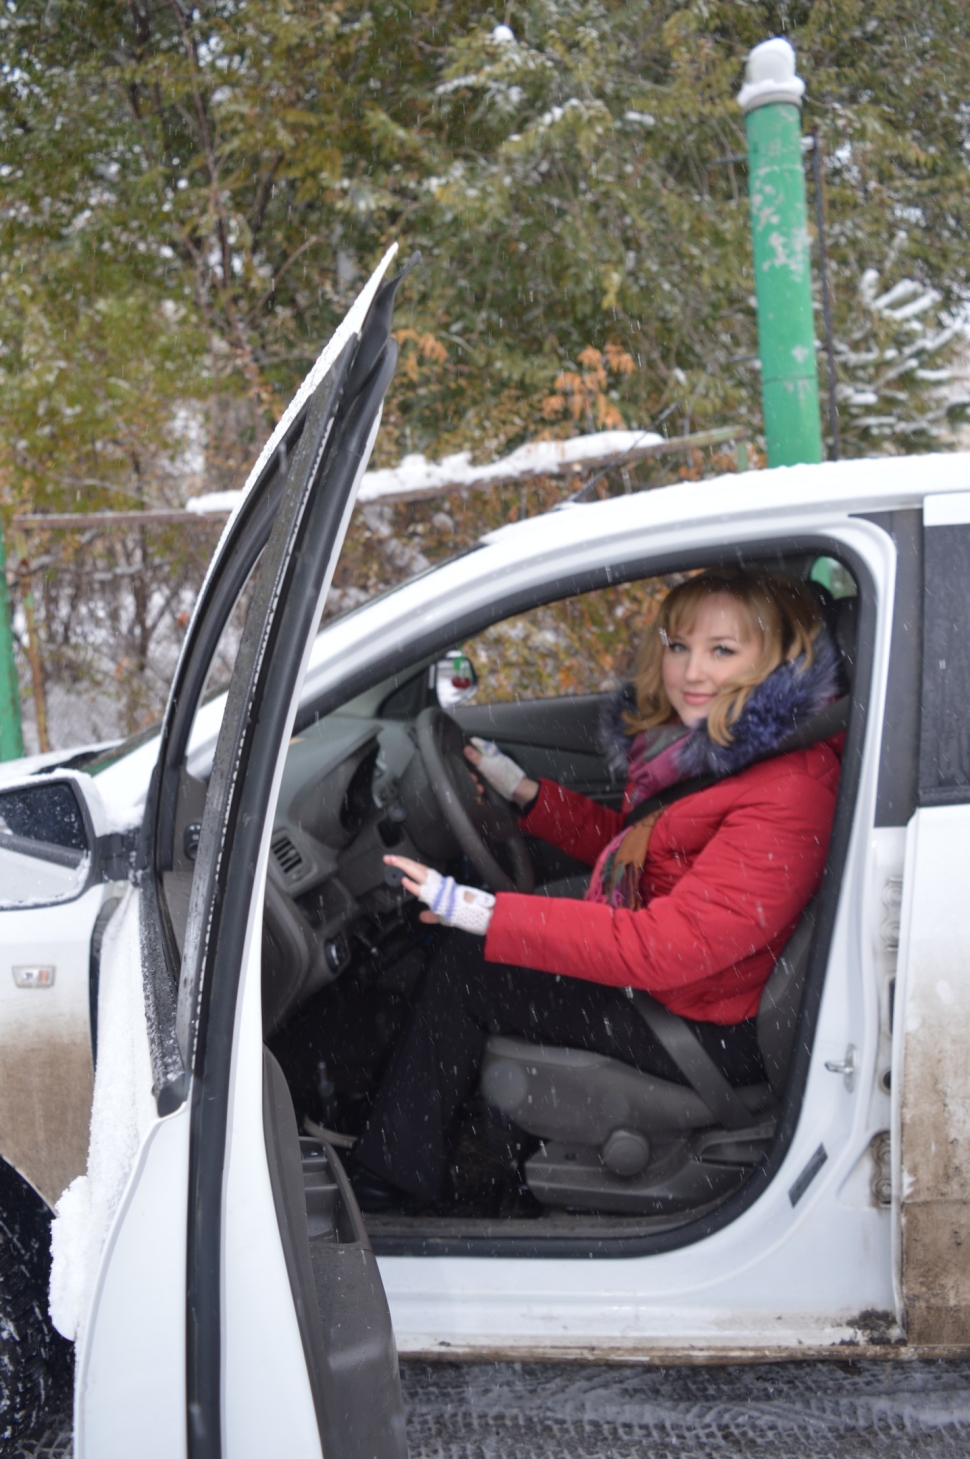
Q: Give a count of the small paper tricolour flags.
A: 0